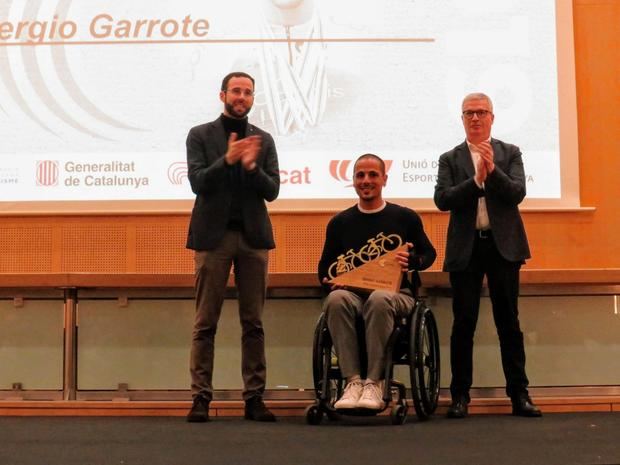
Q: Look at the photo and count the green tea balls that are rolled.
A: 0